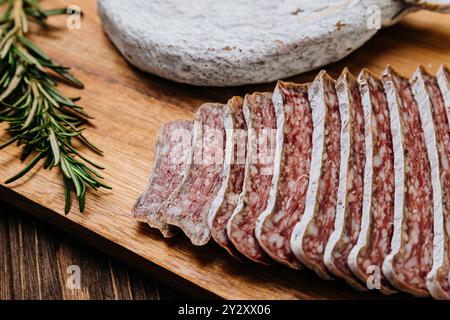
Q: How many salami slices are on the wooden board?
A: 11